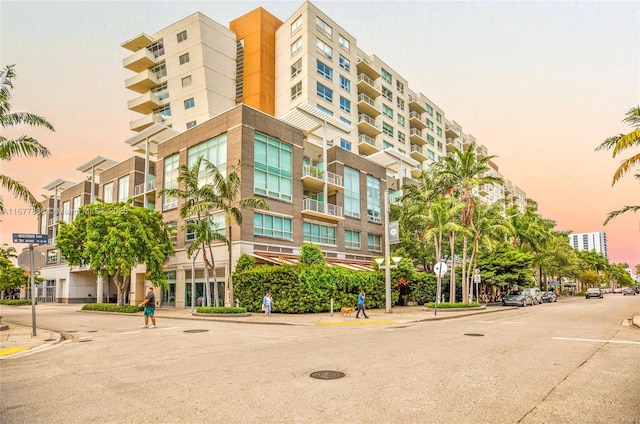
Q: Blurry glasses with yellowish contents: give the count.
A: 0